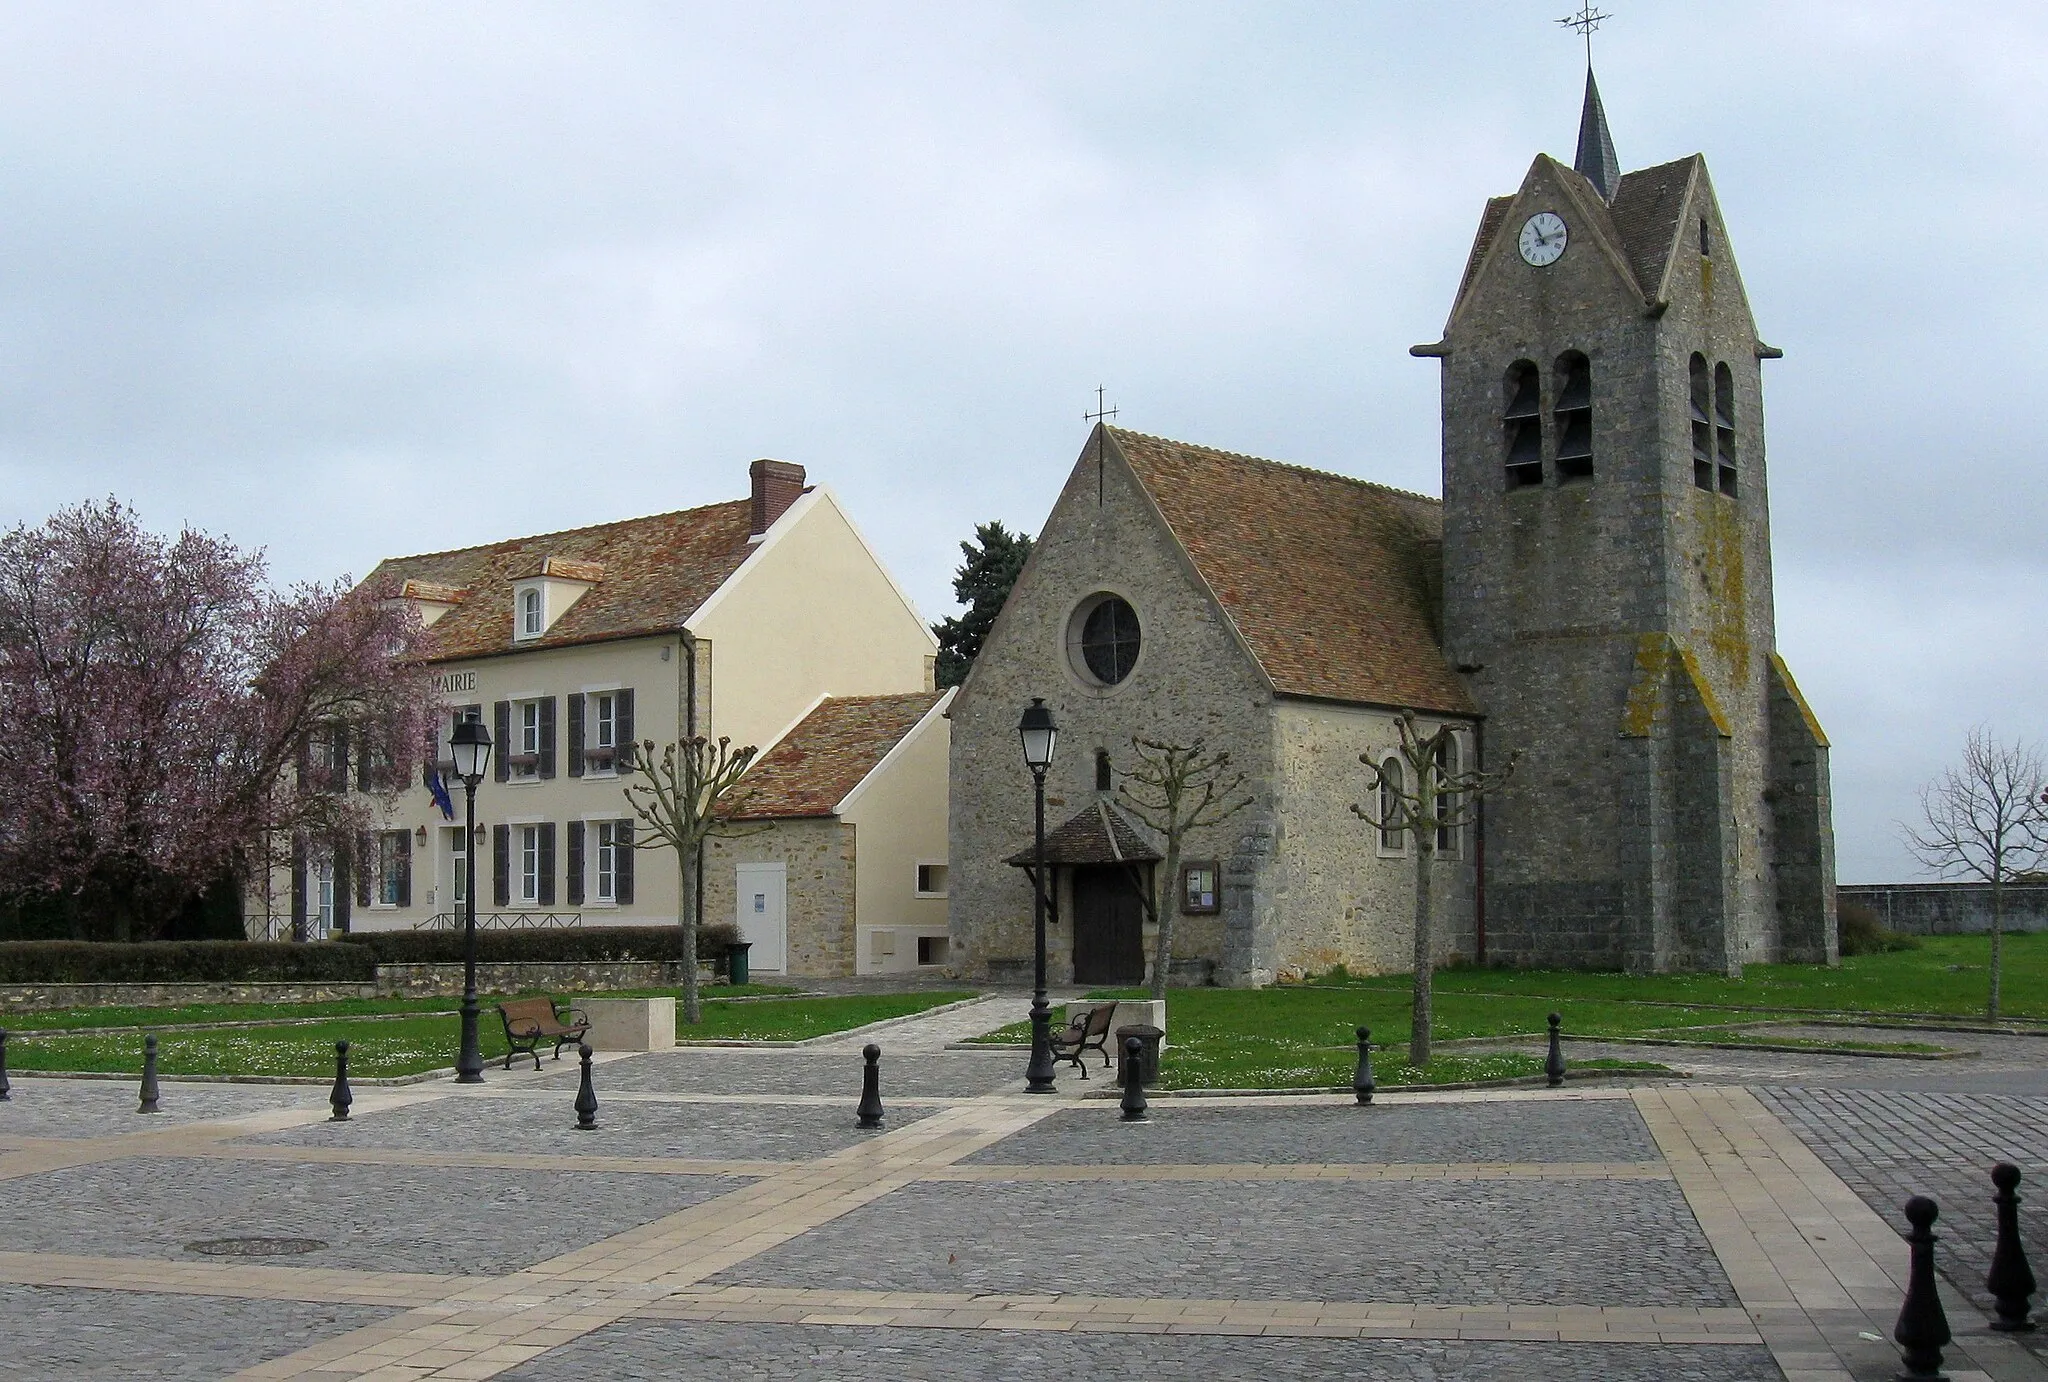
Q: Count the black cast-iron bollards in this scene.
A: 10